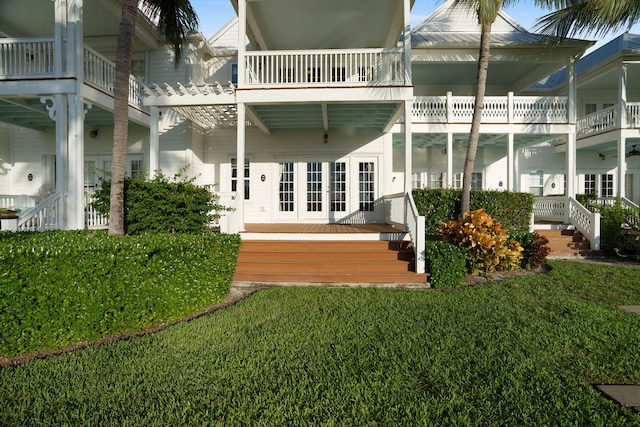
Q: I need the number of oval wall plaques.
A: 4